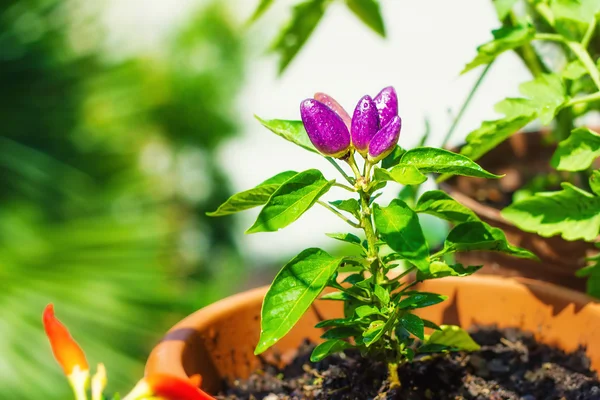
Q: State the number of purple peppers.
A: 4